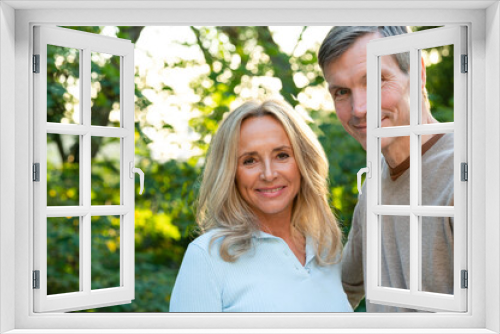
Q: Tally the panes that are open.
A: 2